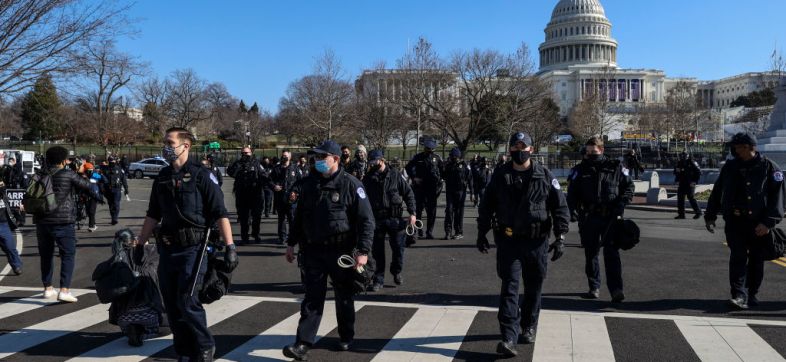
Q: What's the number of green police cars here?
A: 0